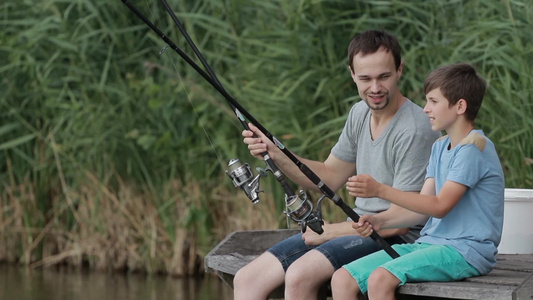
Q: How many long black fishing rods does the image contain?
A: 2